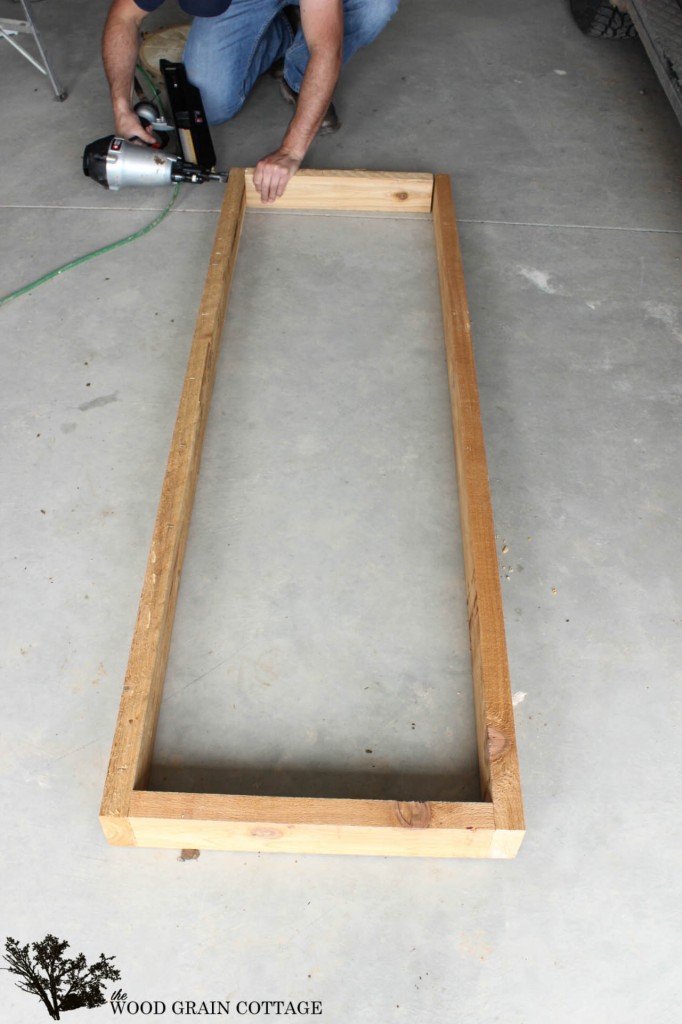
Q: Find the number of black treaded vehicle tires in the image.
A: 1